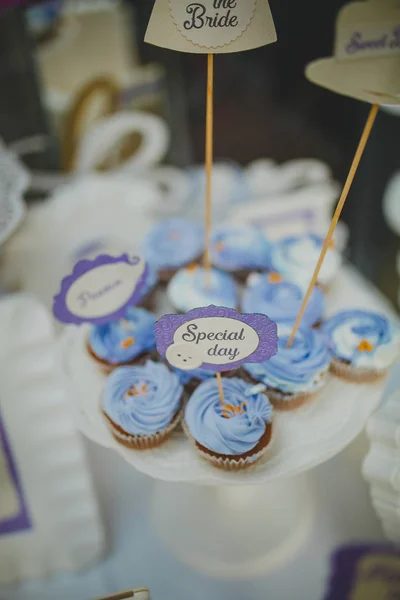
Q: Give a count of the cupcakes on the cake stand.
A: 12